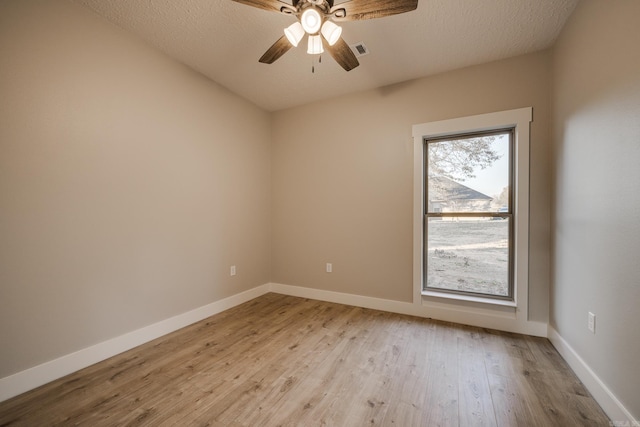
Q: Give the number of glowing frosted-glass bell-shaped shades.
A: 4